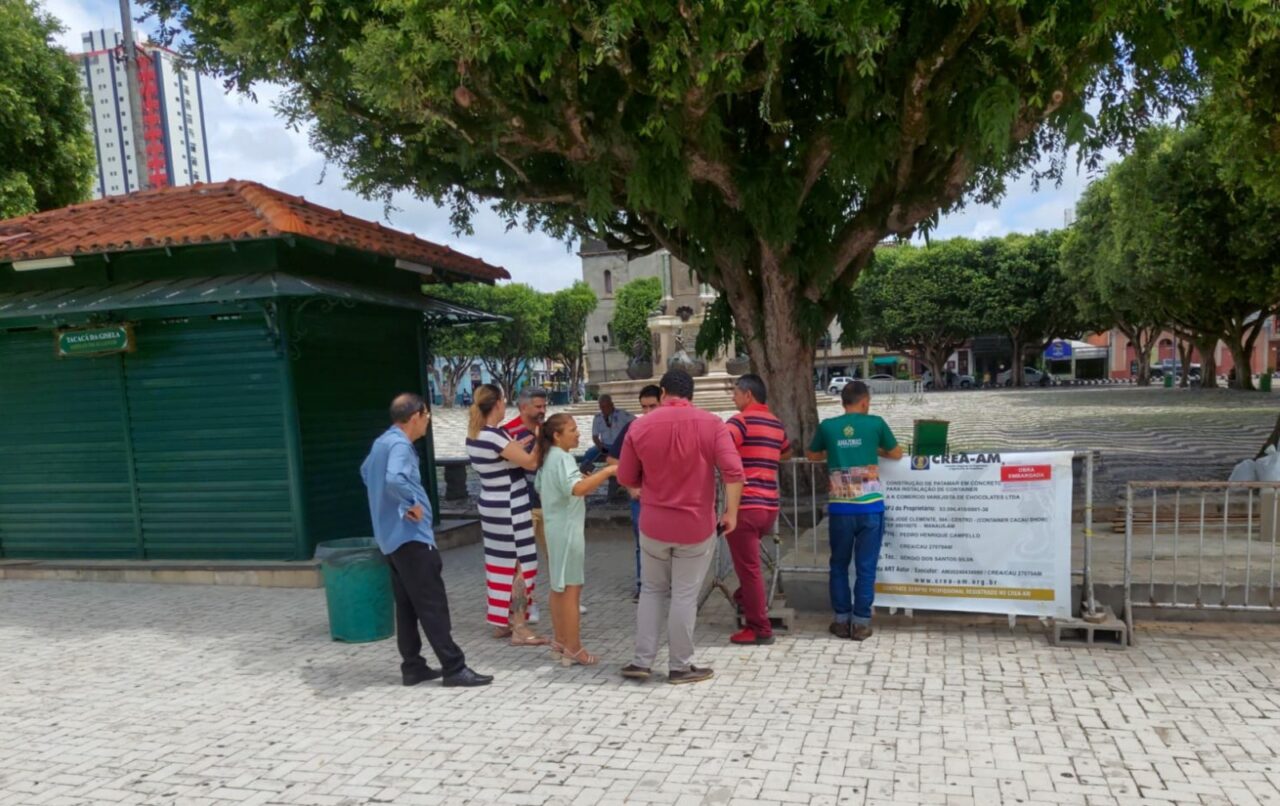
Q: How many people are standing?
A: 8